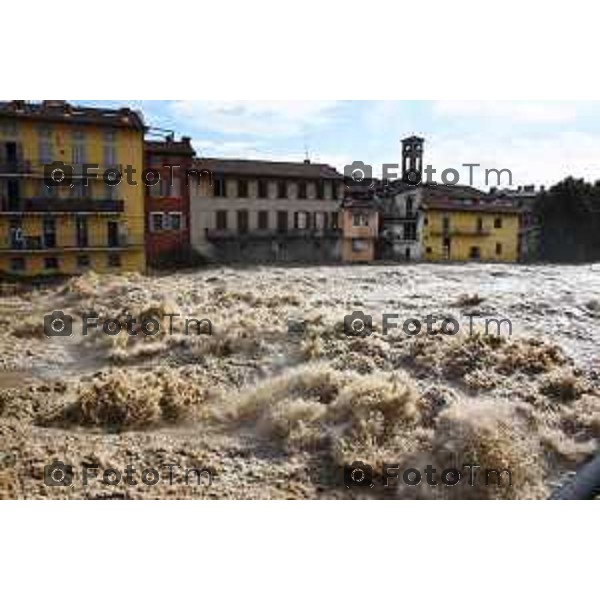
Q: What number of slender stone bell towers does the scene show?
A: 1